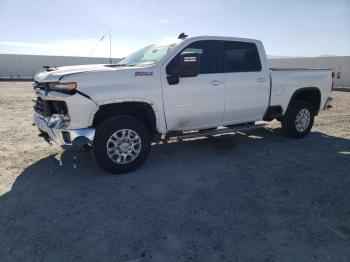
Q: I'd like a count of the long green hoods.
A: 0